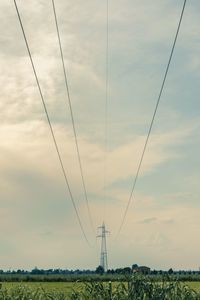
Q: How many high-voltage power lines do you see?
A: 4